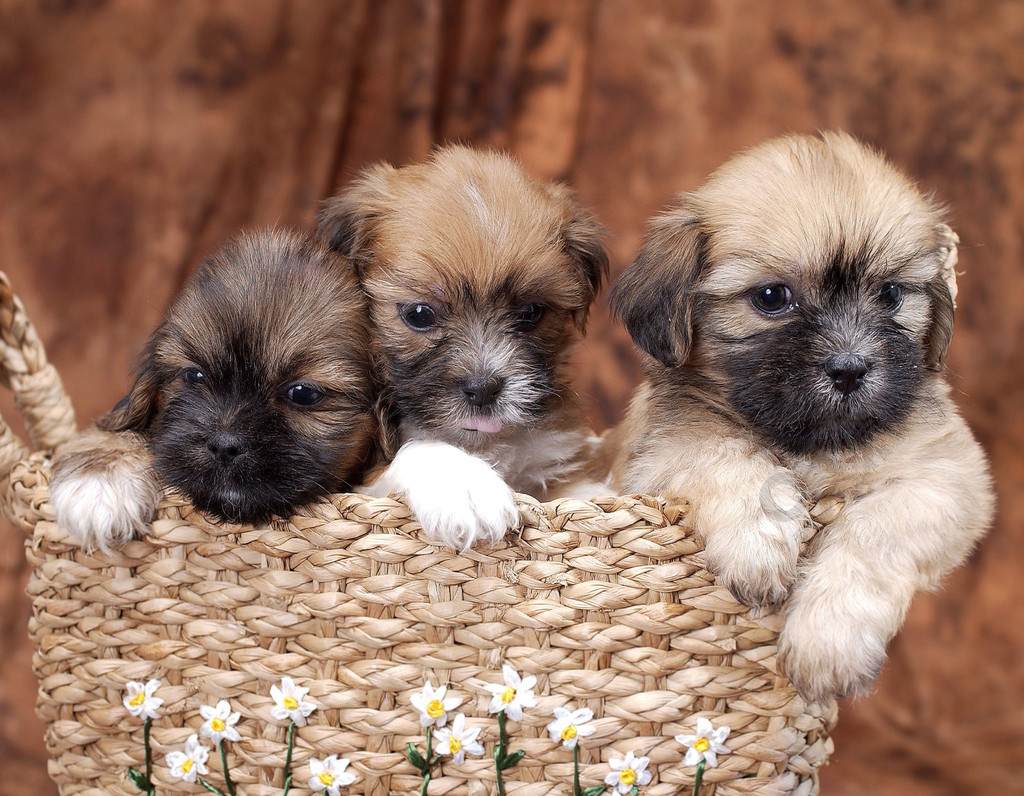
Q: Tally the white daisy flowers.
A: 11